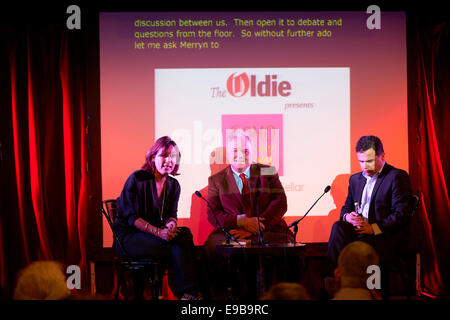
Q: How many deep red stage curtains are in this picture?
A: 2